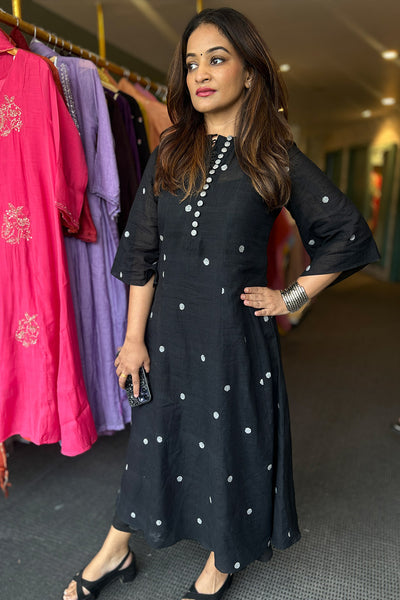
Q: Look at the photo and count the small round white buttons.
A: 14